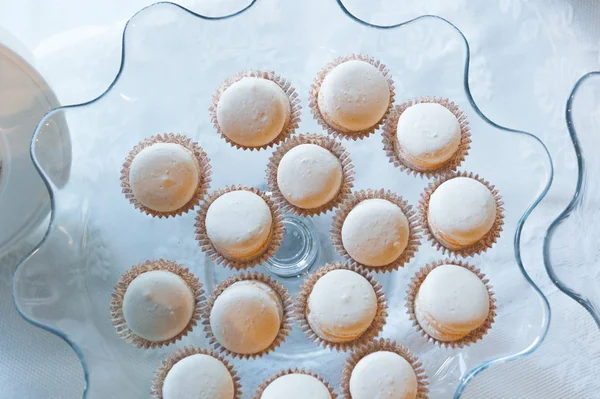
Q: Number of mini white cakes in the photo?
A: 15